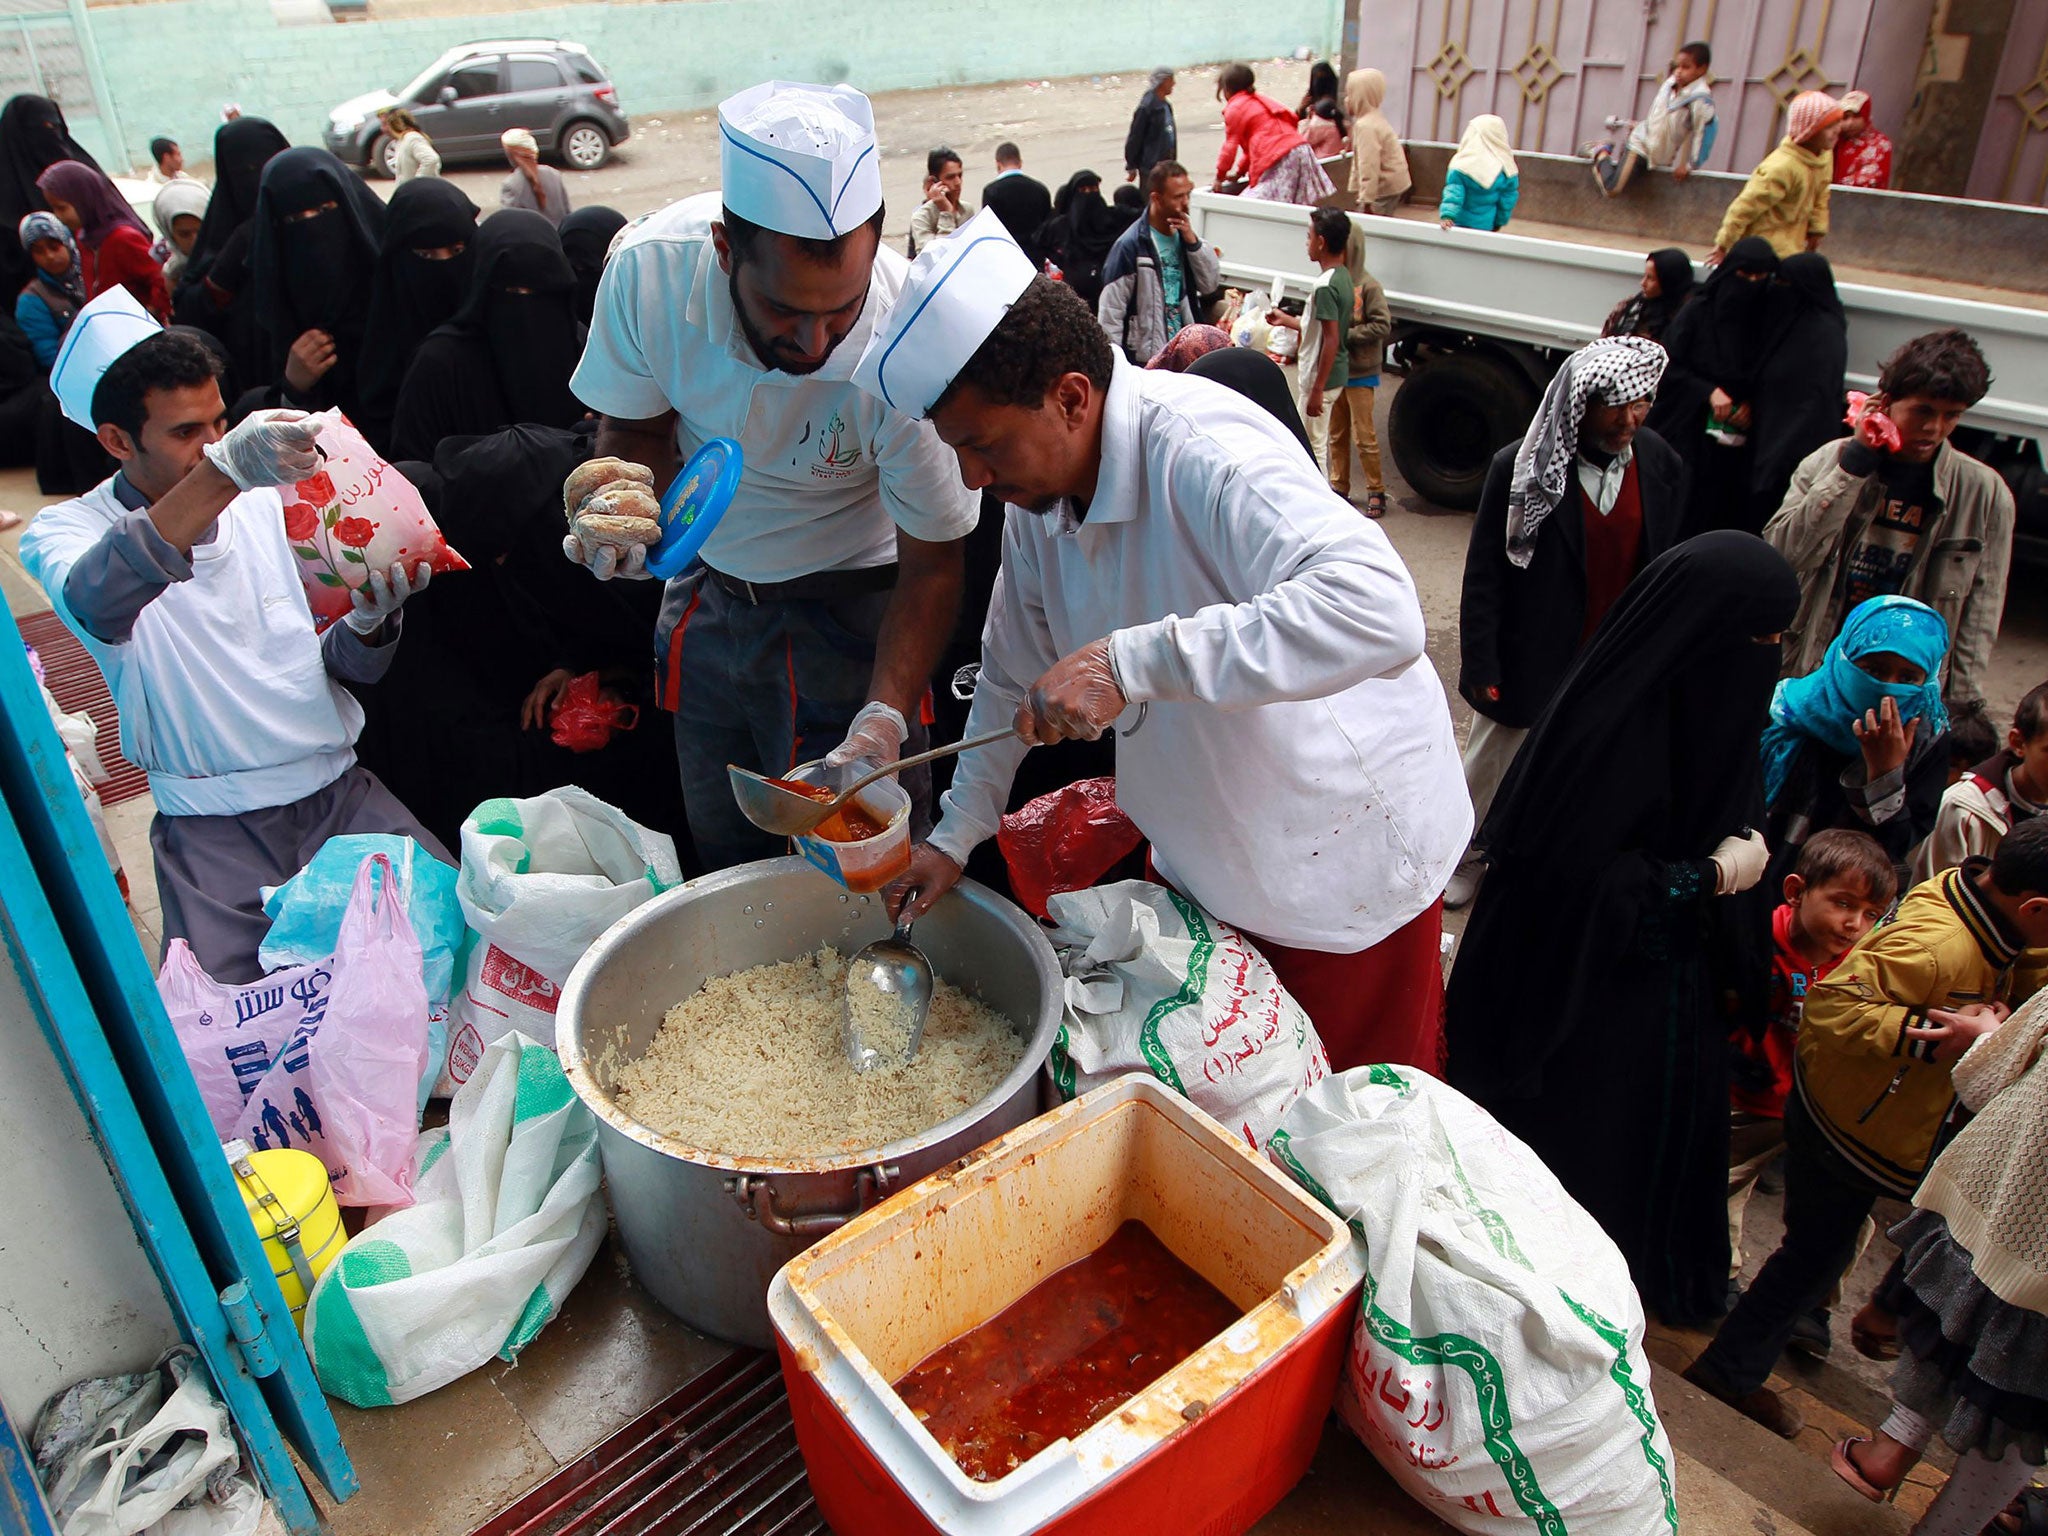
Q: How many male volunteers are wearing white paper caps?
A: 3